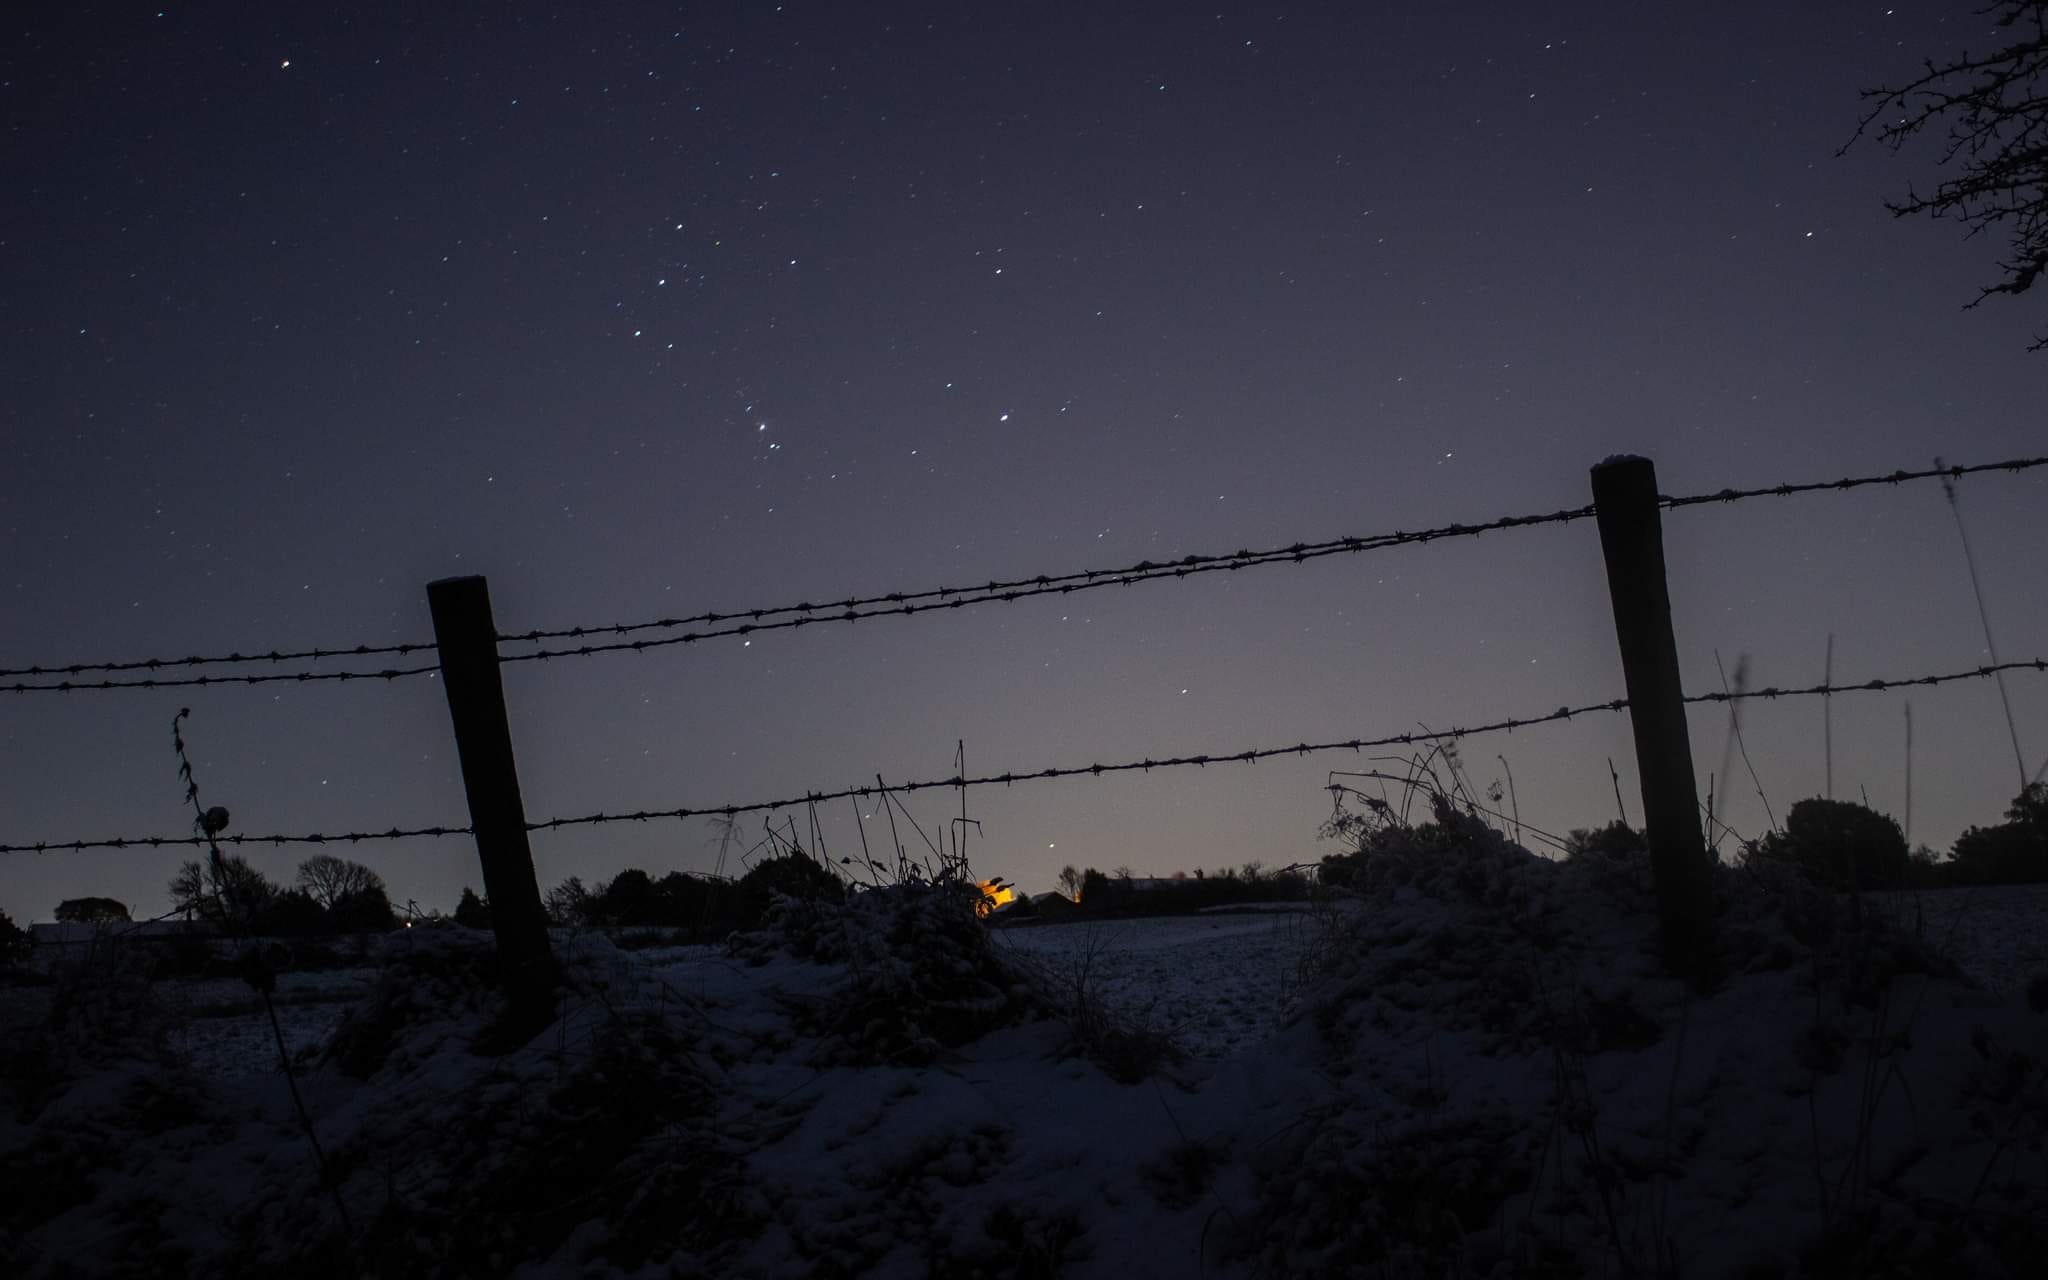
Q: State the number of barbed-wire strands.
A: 3